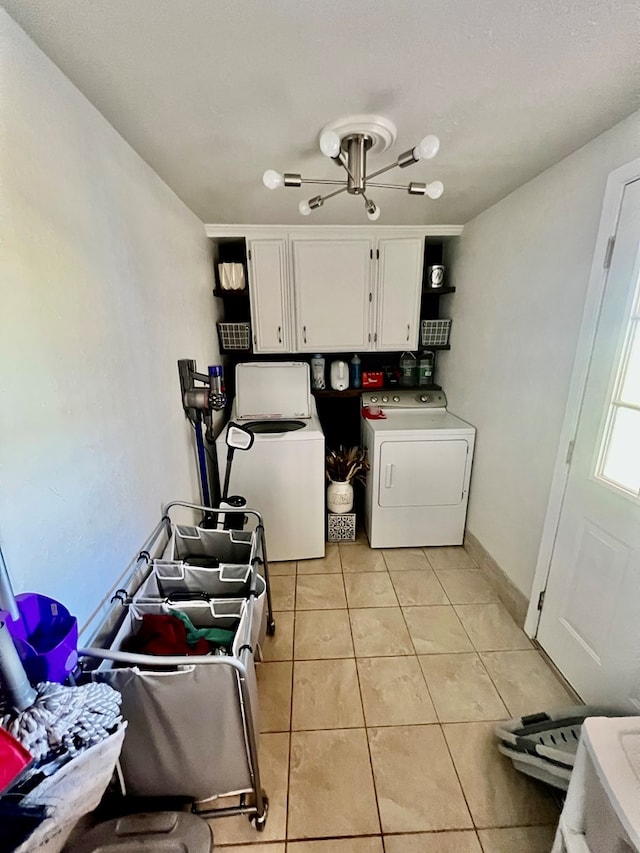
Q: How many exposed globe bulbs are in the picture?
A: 6